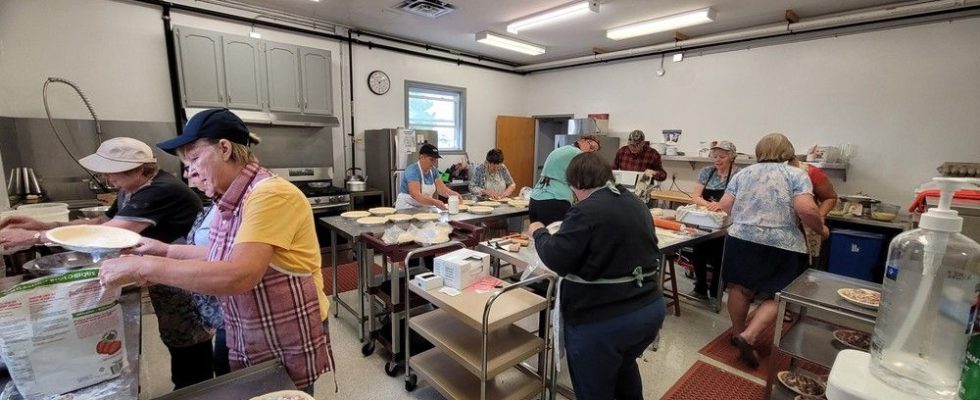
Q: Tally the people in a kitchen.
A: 11